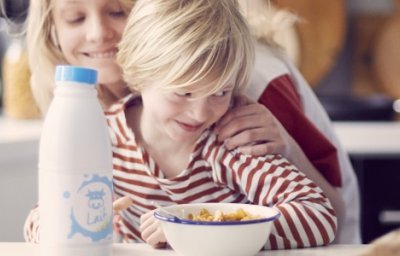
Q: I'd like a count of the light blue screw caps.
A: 1